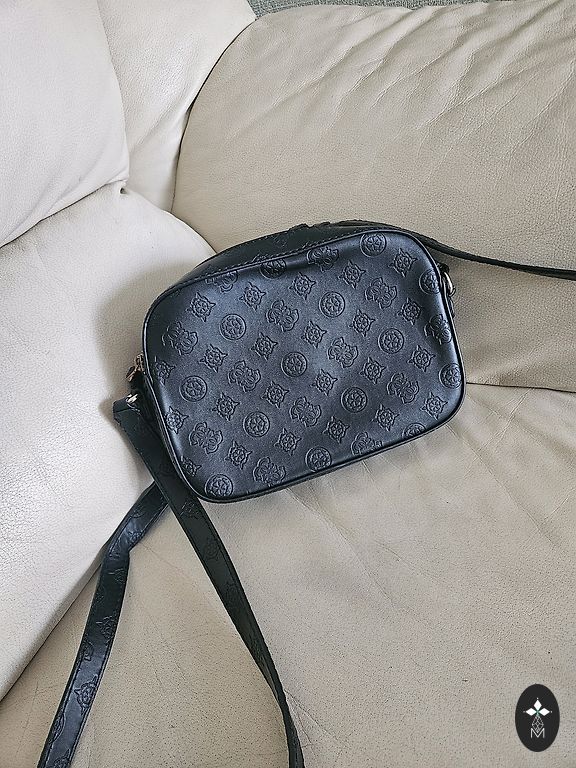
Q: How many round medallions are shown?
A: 14